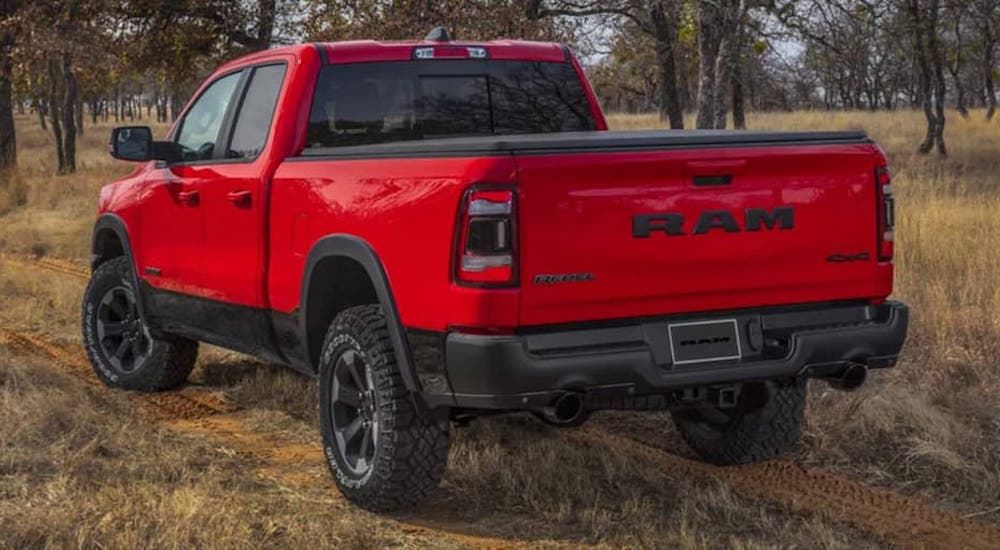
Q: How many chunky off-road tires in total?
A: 3